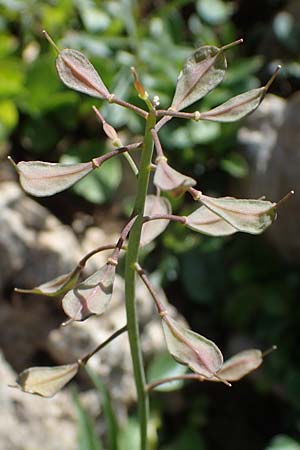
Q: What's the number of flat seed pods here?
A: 13